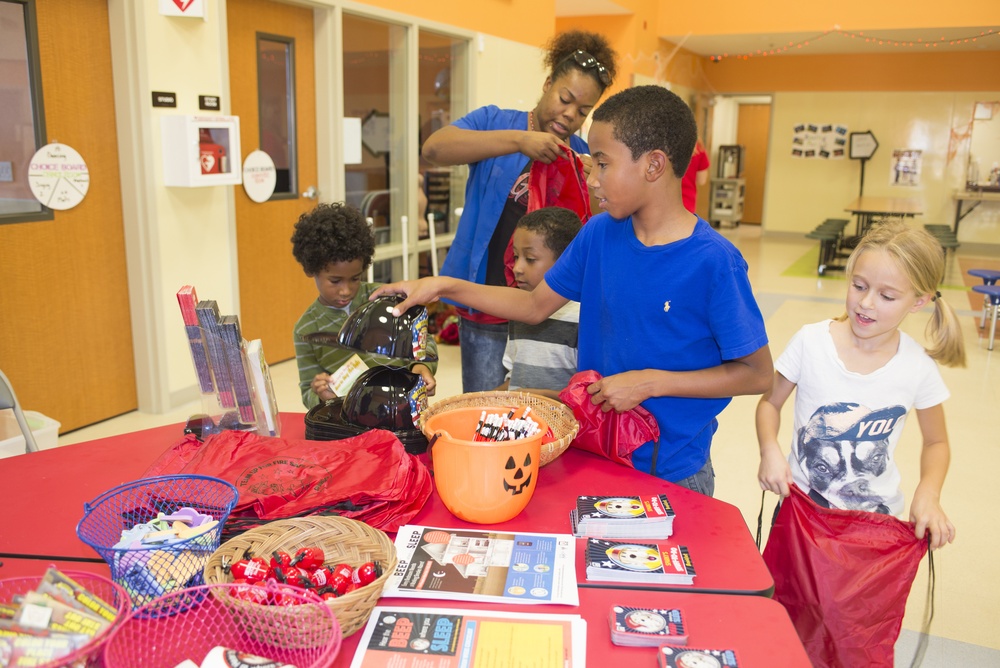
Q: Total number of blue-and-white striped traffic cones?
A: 0